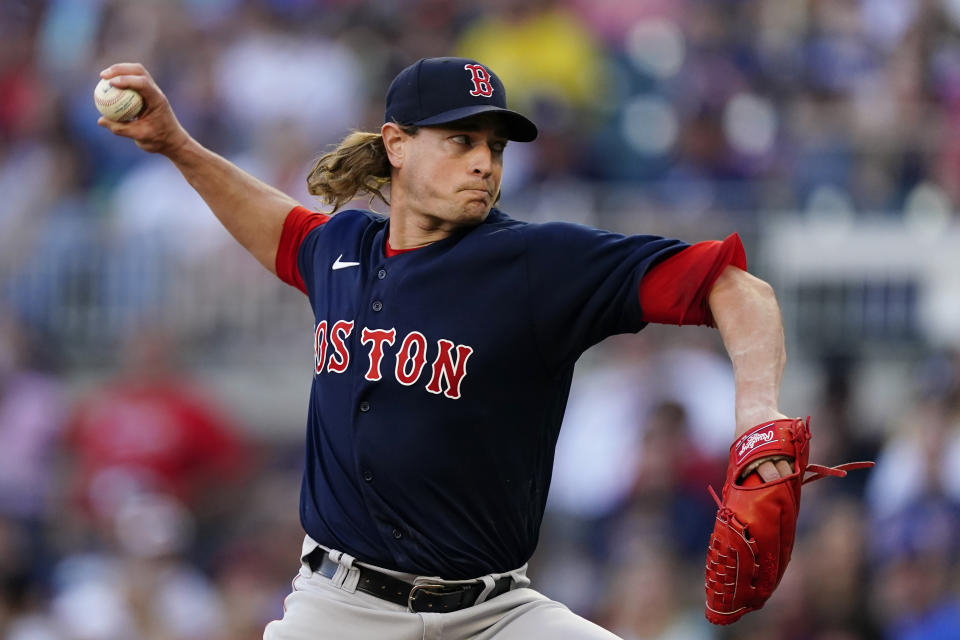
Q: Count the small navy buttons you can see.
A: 5